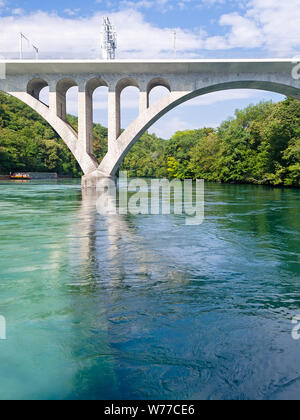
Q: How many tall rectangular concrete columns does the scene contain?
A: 4